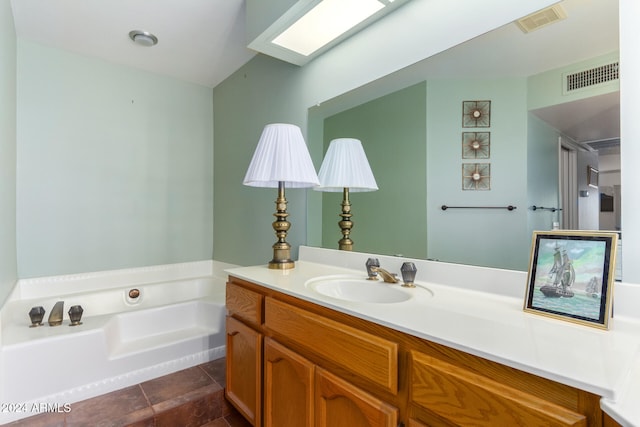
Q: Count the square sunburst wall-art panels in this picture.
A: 3